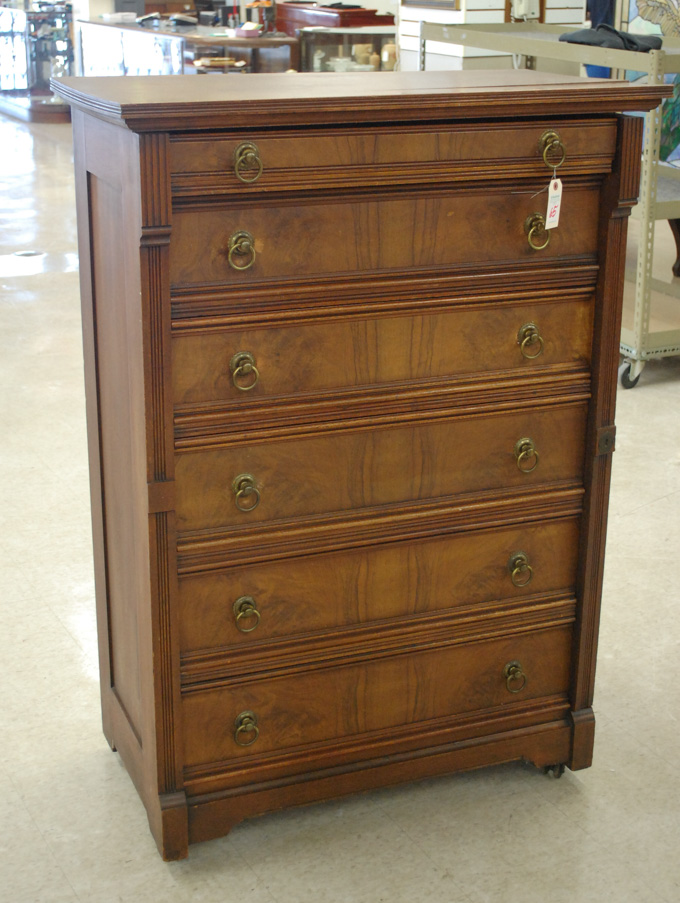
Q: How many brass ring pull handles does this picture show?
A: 12